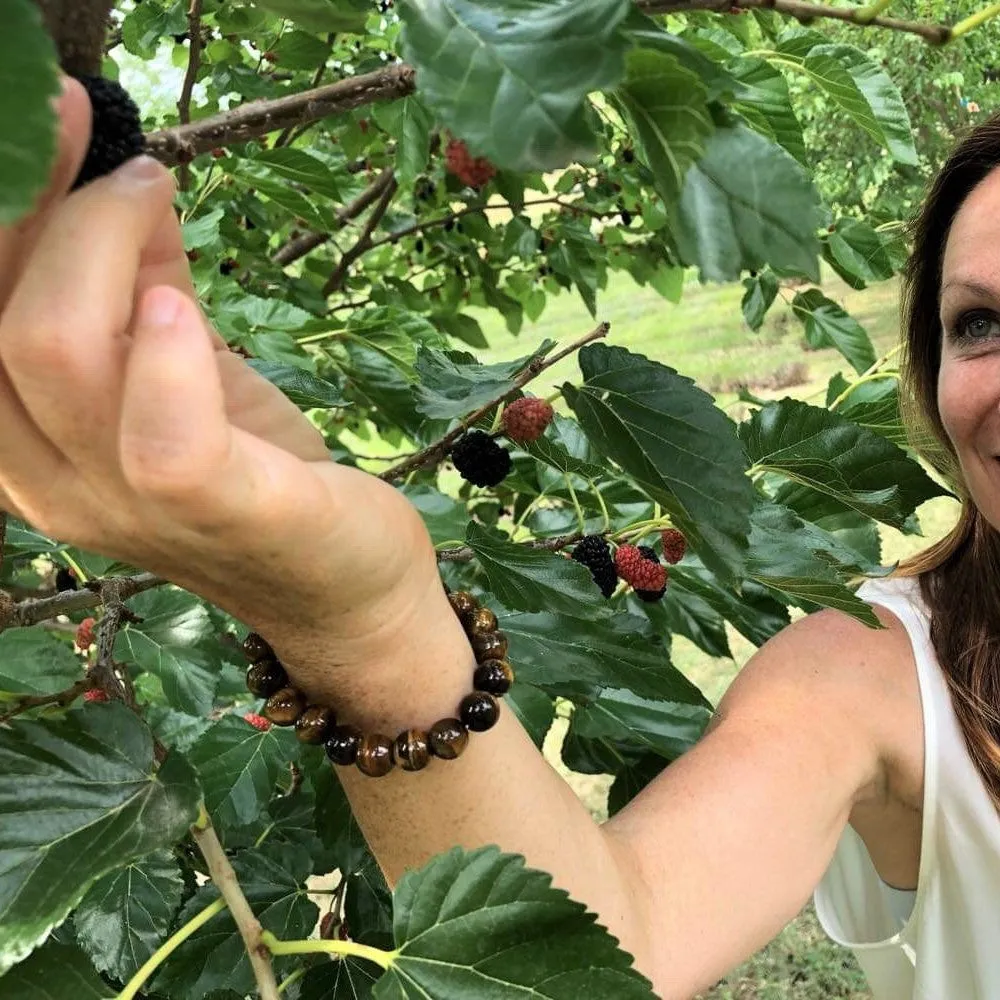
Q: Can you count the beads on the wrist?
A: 13